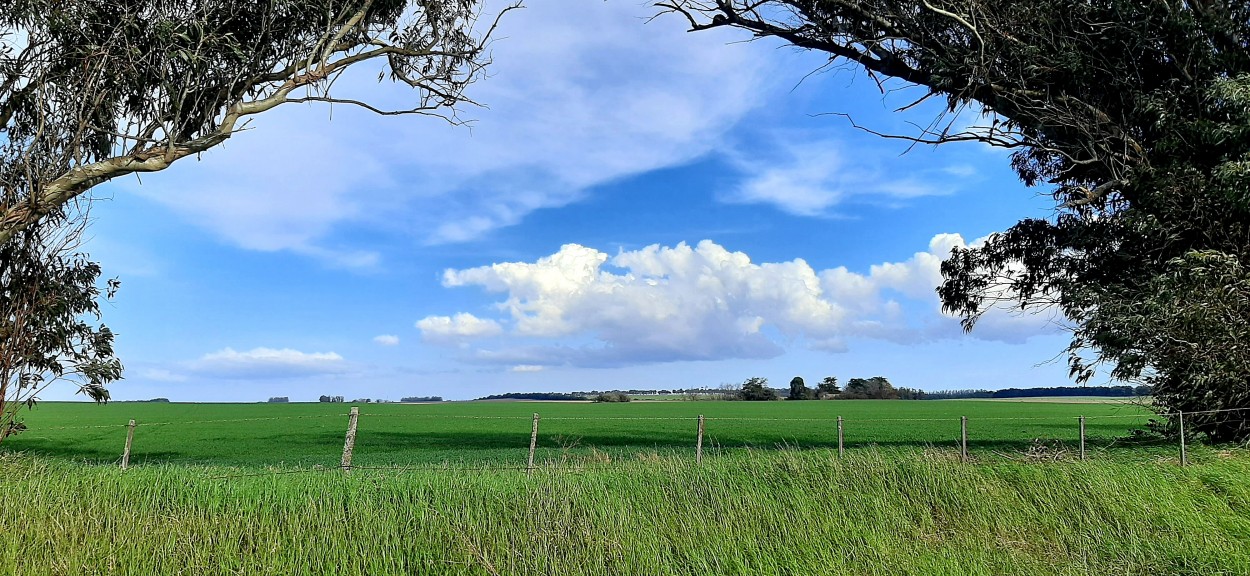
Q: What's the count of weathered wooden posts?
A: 8